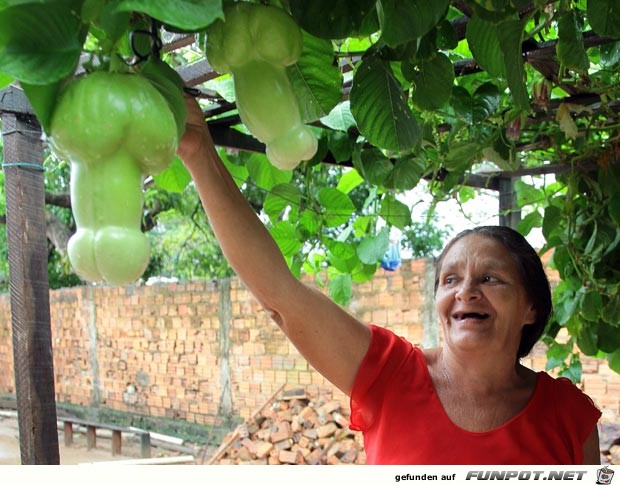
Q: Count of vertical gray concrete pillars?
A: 3